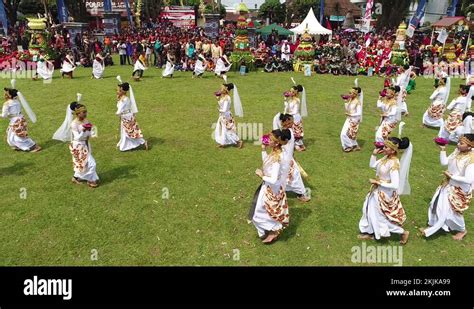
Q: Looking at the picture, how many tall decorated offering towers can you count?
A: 4